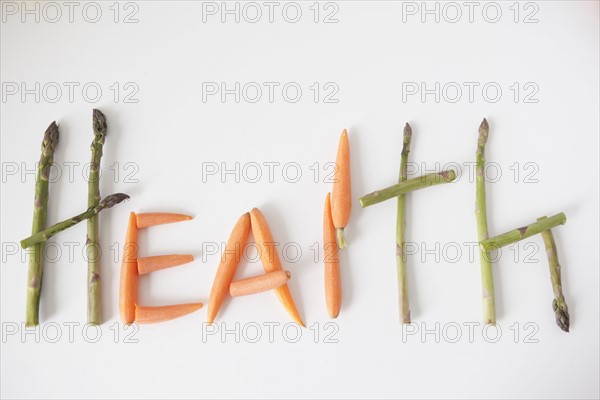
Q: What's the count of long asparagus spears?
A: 4